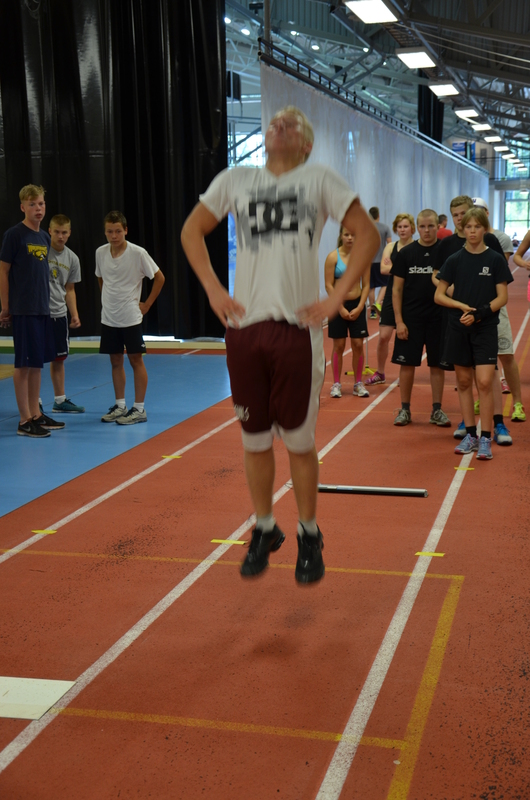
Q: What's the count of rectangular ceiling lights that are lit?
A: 11